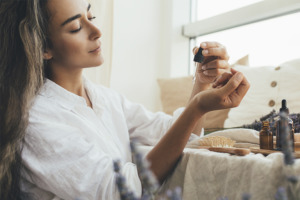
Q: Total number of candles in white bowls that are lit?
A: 0